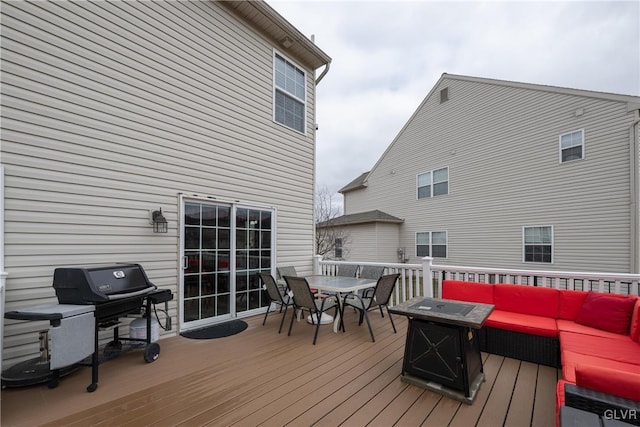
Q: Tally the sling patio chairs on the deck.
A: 6